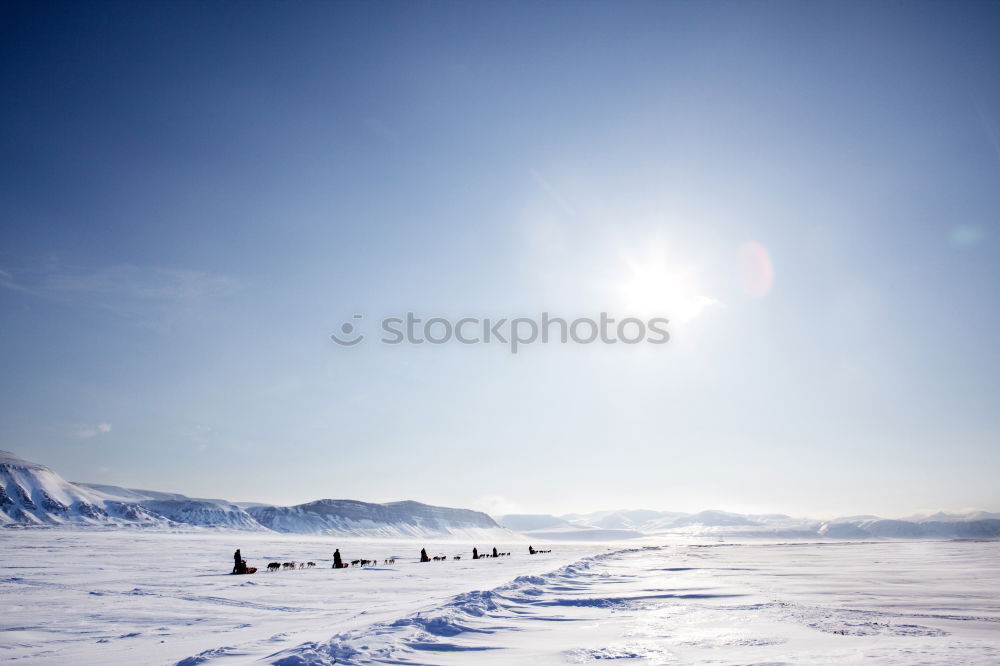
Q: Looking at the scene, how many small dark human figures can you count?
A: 6